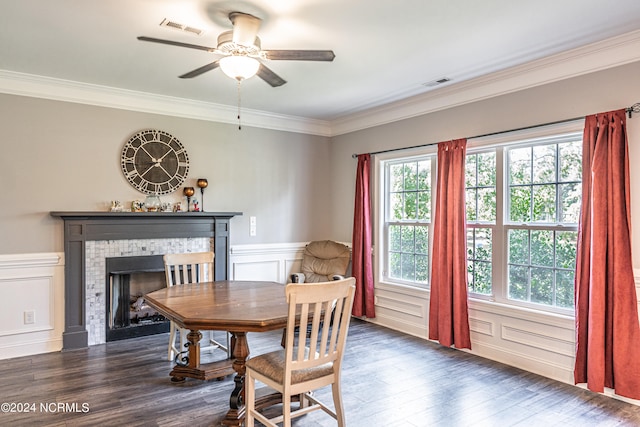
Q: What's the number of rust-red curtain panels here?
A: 3